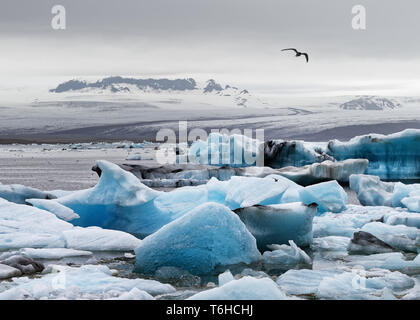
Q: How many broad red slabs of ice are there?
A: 0